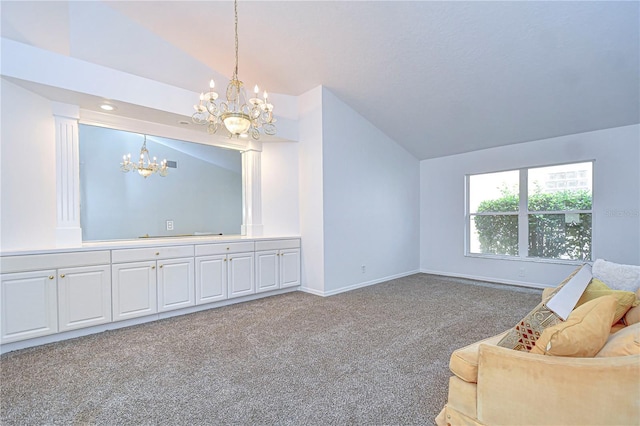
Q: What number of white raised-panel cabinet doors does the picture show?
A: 8